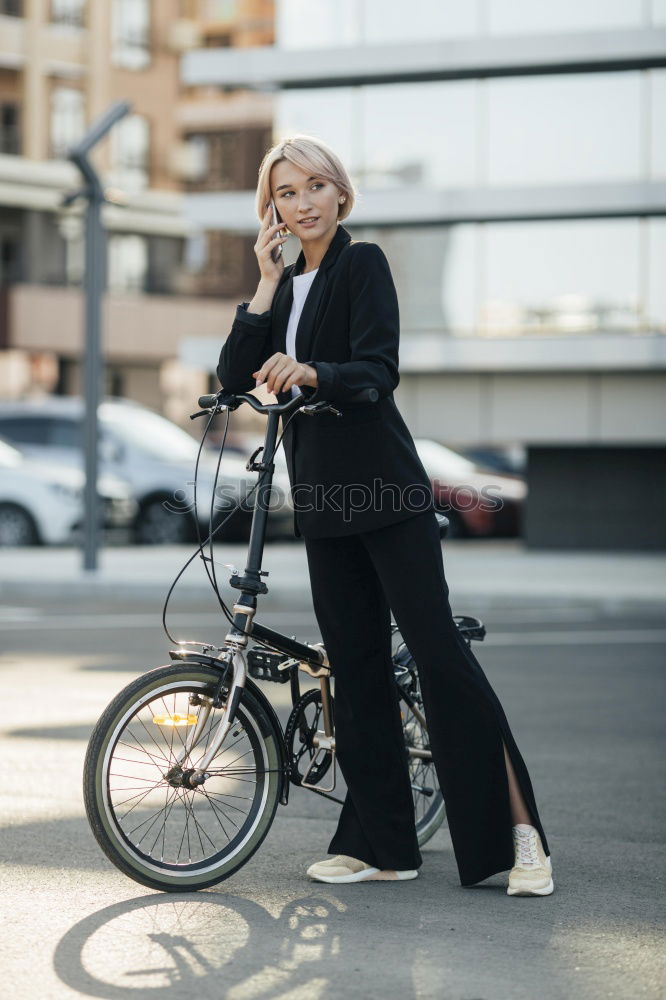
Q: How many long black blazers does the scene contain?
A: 1